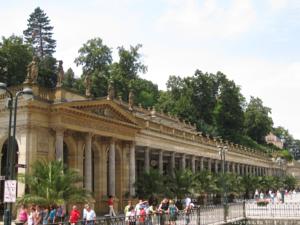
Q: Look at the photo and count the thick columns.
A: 4